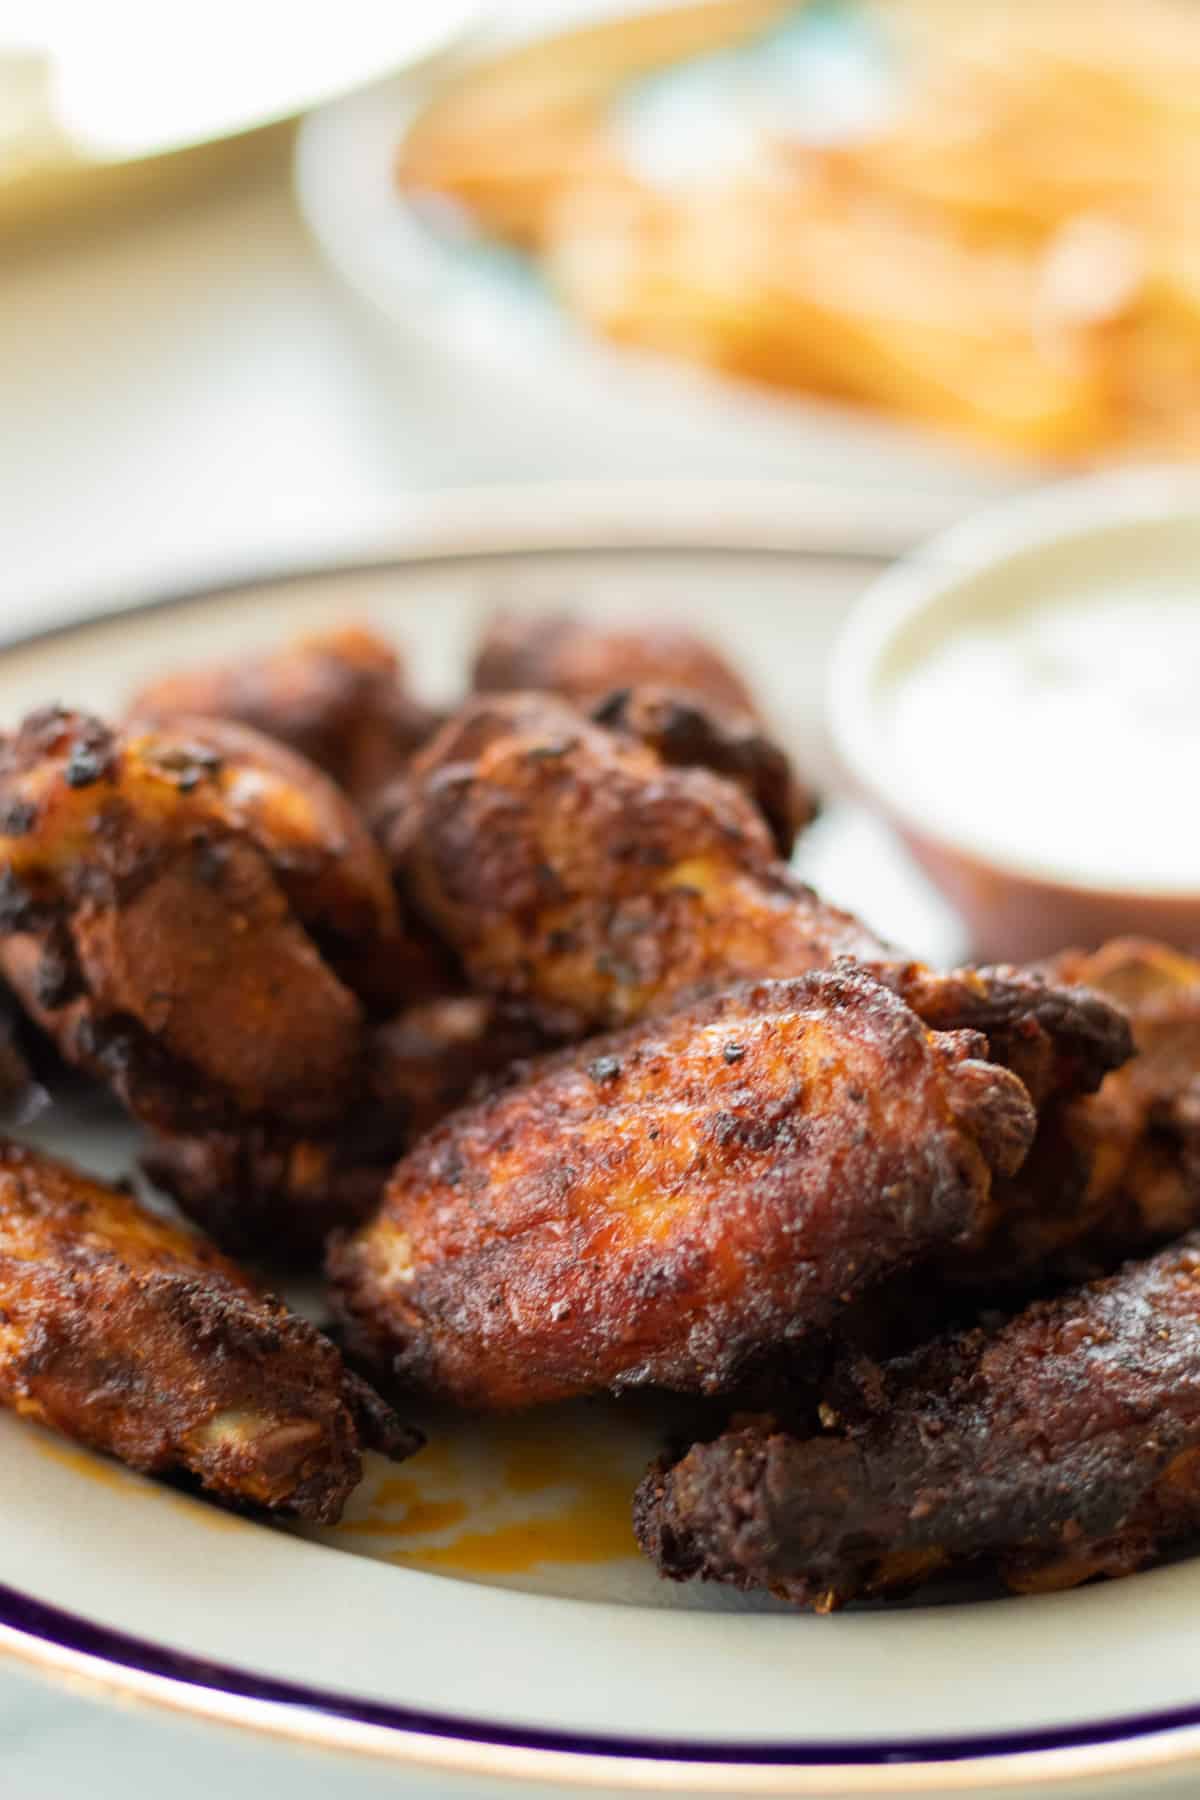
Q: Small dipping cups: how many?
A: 1